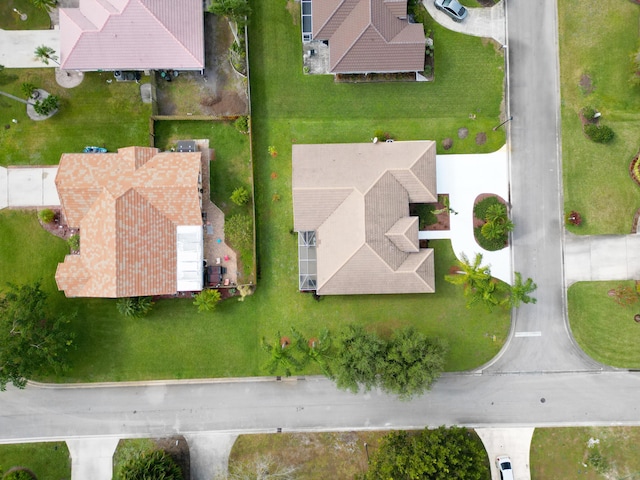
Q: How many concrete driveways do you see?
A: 8